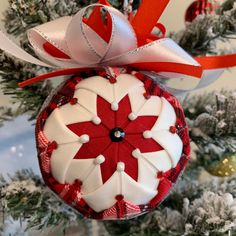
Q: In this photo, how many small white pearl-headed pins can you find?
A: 8